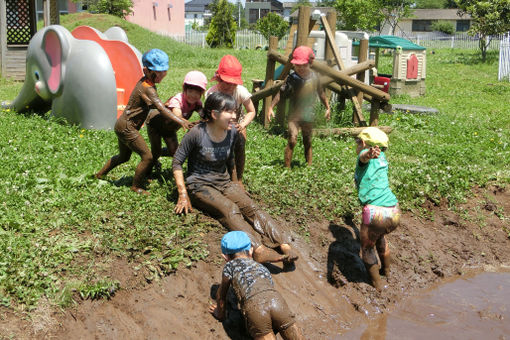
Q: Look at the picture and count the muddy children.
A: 6